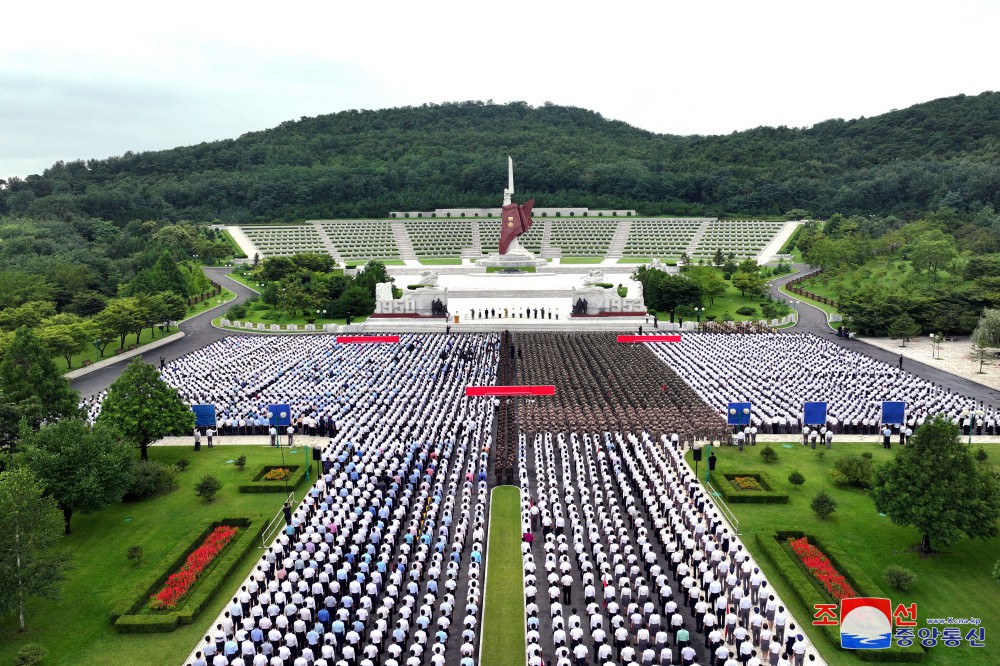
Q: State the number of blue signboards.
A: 5